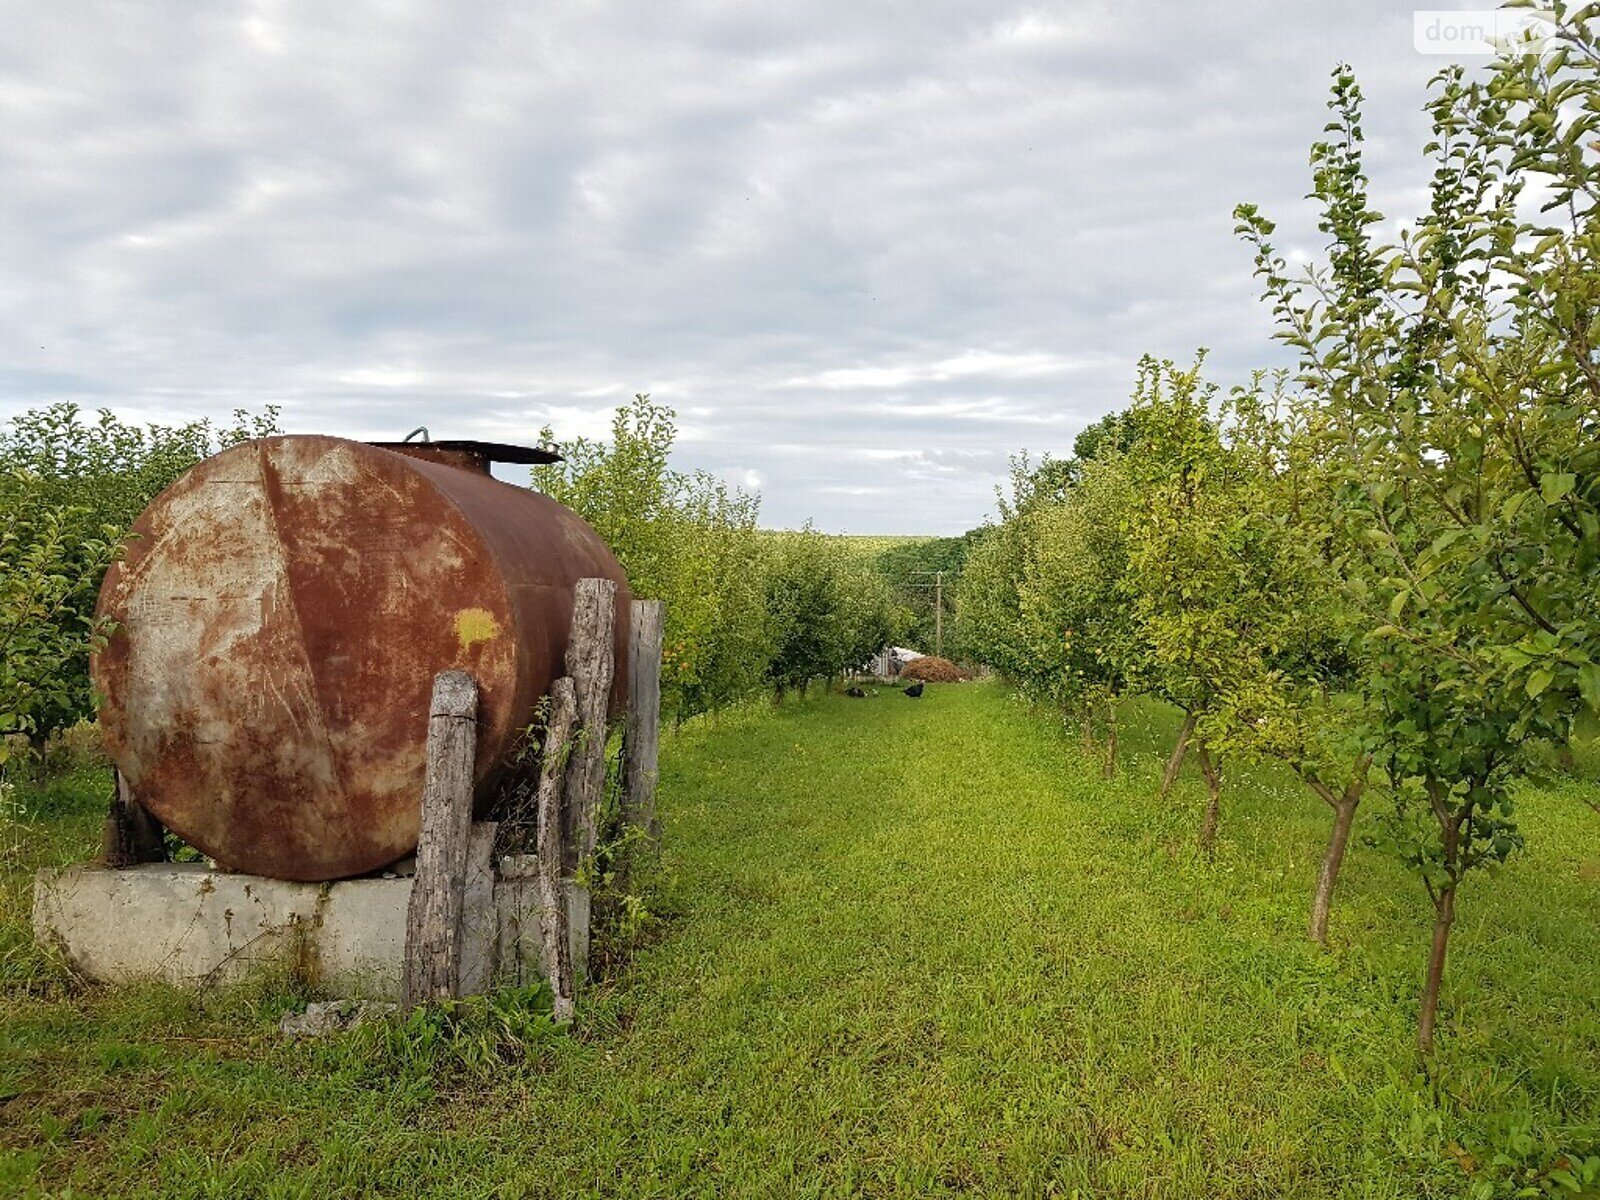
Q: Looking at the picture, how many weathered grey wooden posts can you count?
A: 4